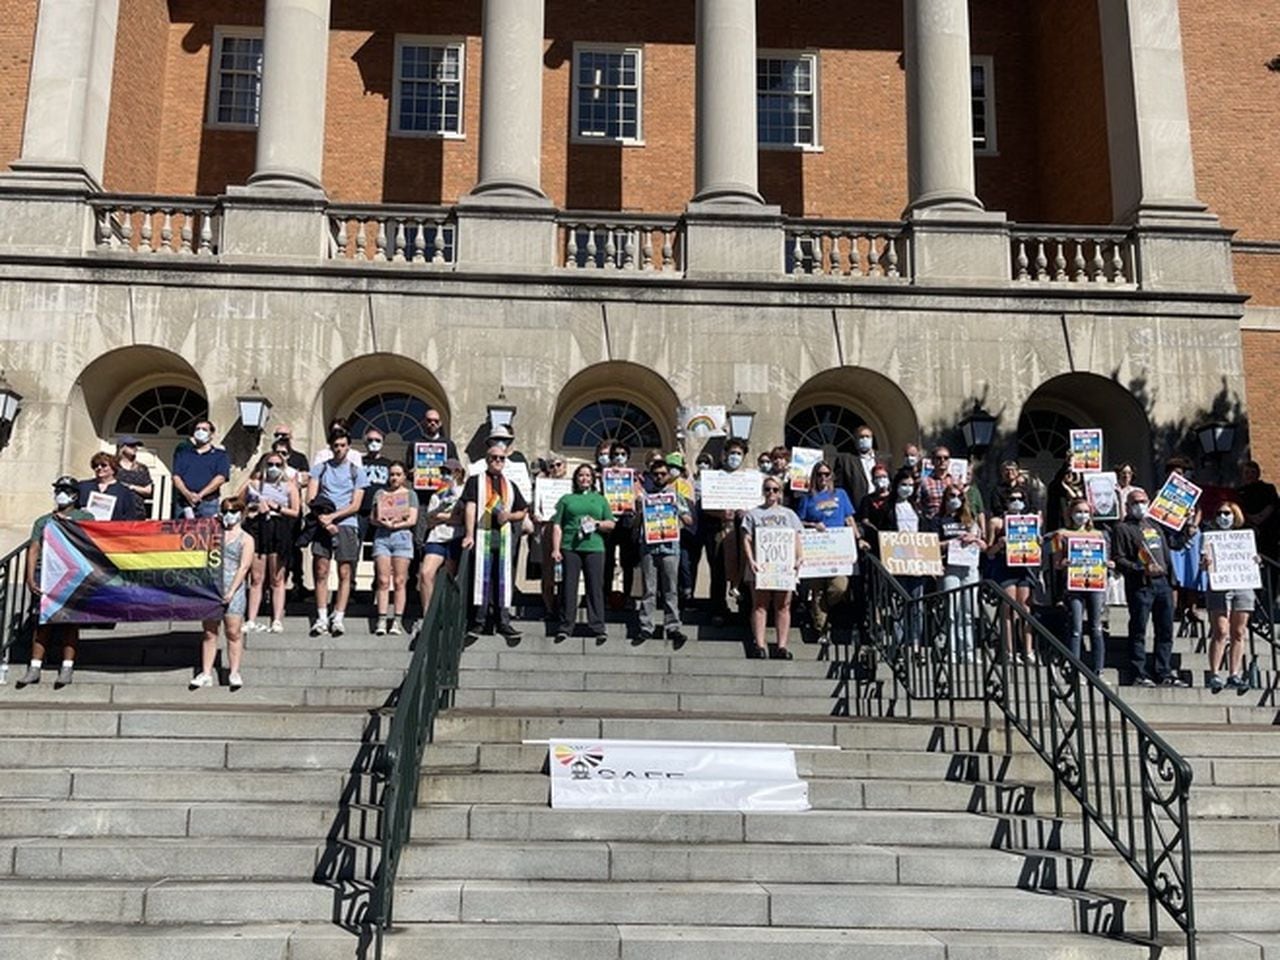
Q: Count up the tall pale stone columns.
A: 6